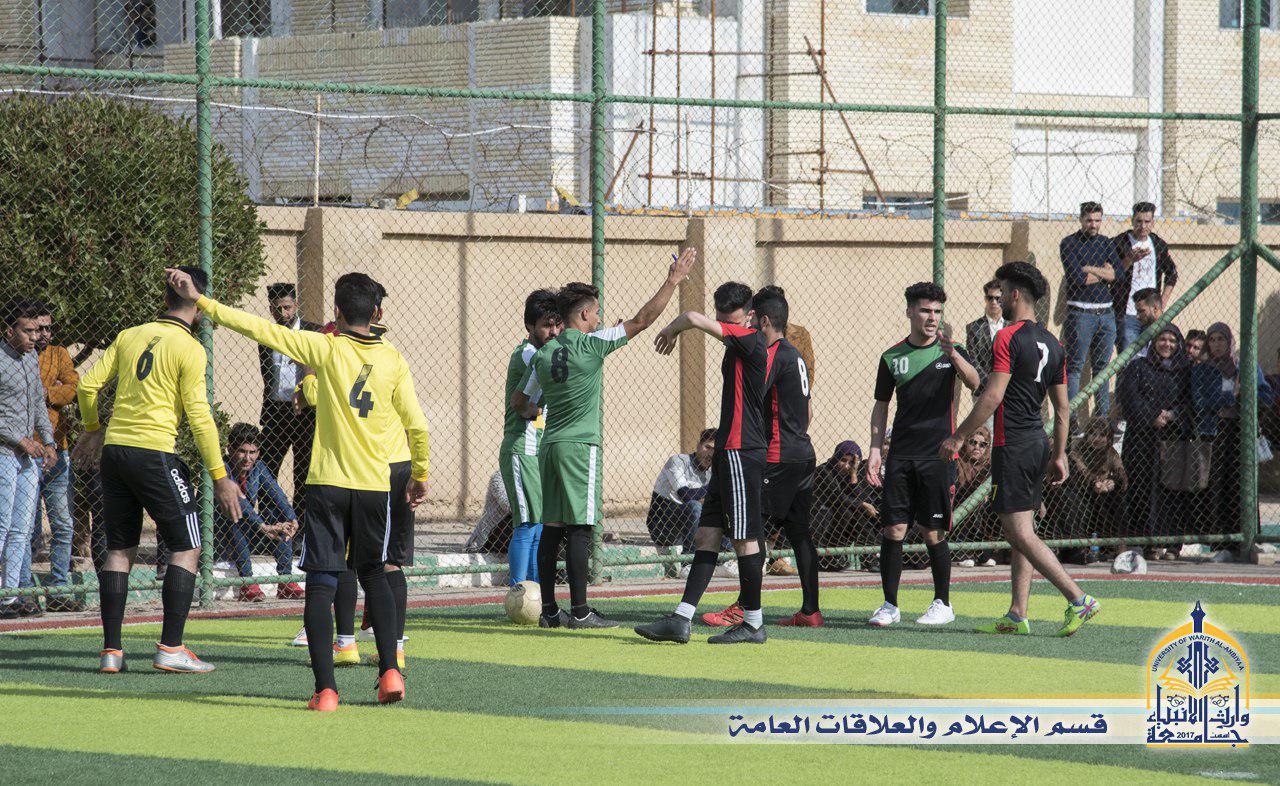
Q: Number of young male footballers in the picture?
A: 9